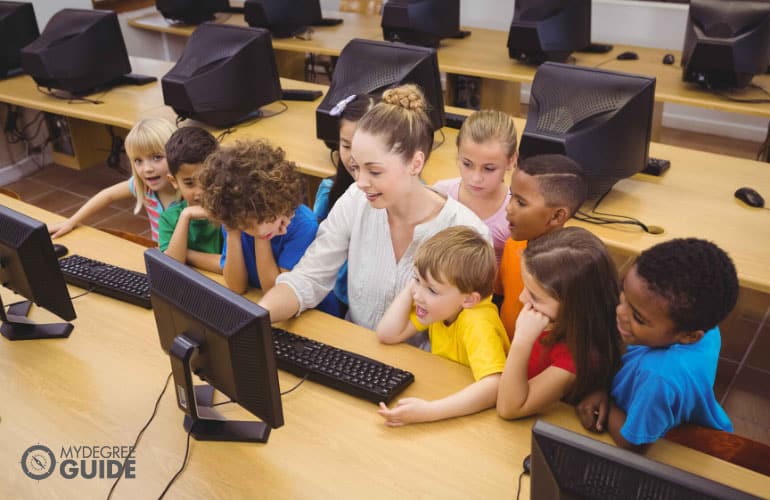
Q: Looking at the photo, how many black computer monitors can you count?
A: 13